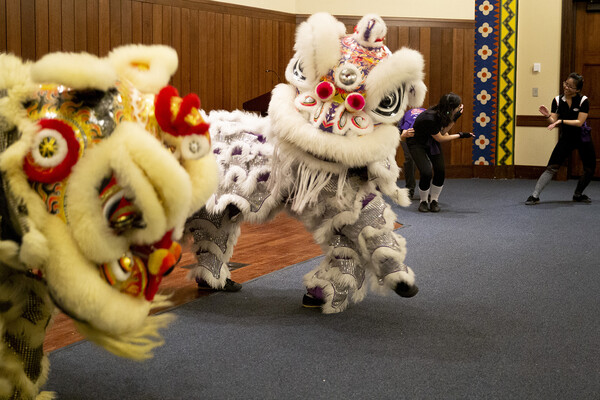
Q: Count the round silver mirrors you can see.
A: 1